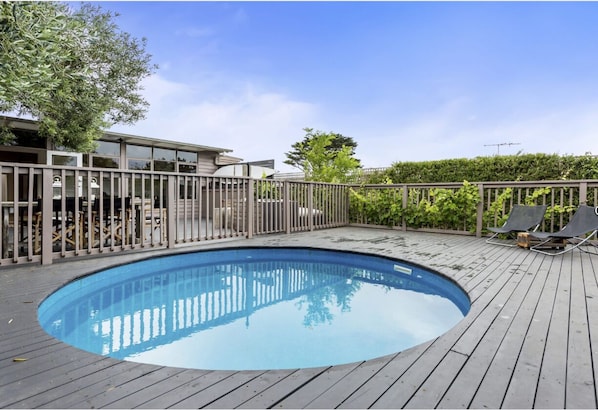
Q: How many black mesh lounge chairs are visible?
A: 2